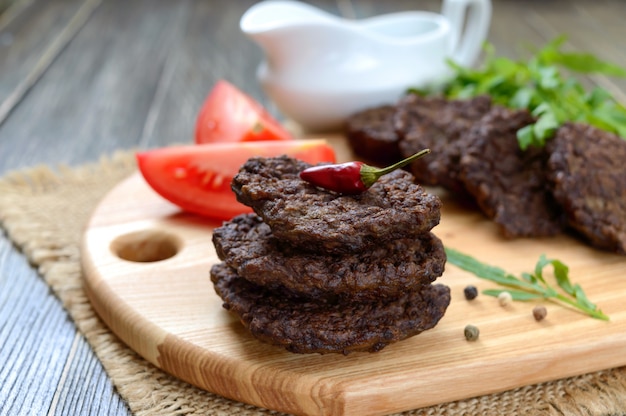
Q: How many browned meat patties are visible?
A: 7